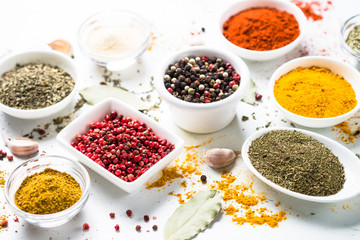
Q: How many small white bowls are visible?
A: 6